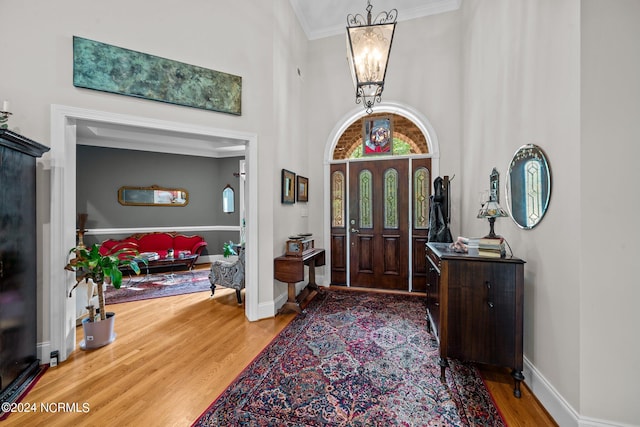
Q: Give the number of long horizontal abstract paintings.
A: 1